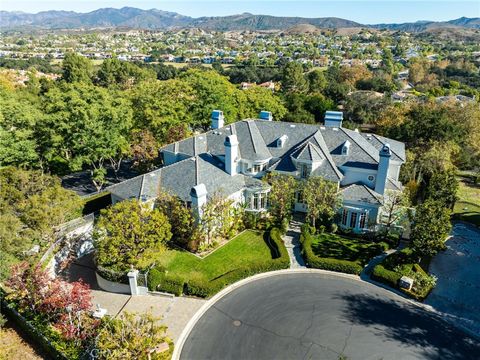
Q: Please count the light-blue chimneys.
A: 6